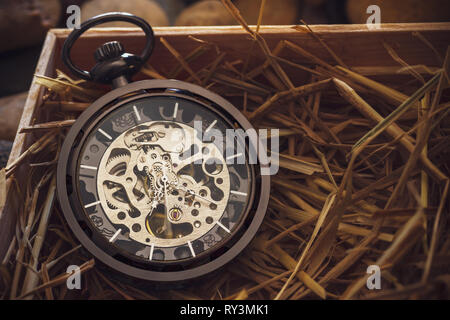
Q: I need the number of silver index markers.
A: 12